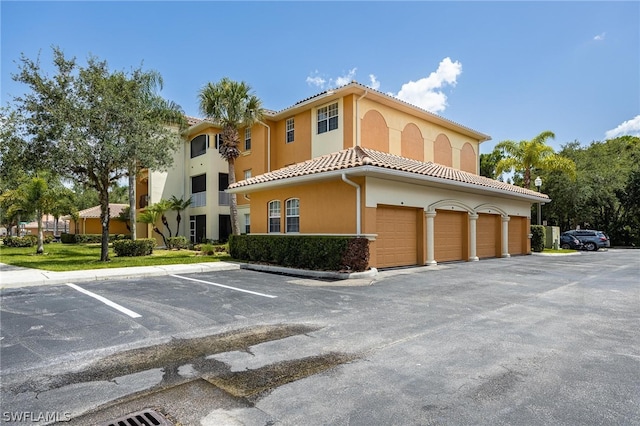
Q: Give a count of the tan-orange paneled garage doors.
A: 4